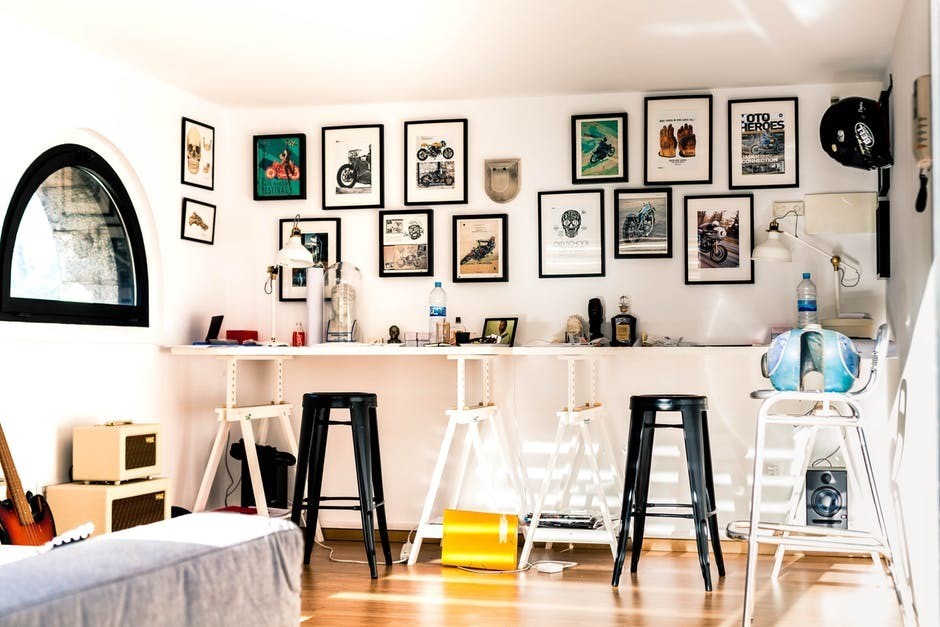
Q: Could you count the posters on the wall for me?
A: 14